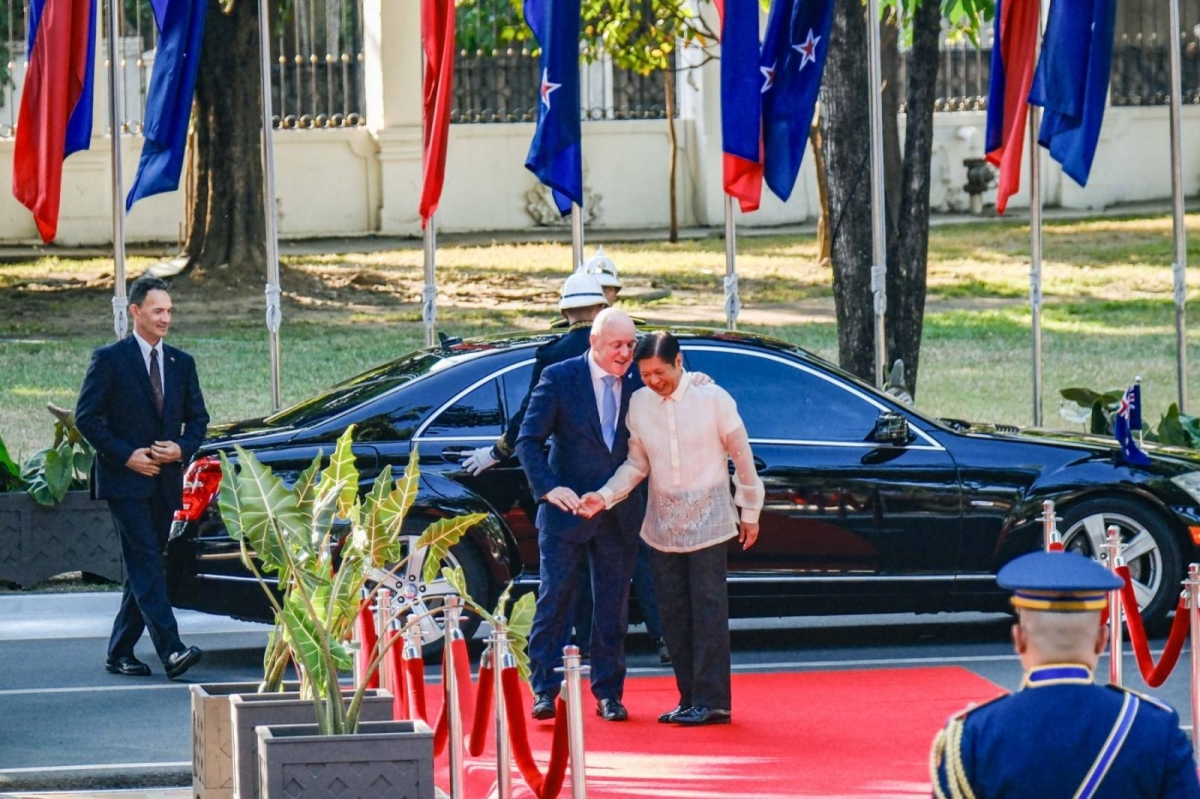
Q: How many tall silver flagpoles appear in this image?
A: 8